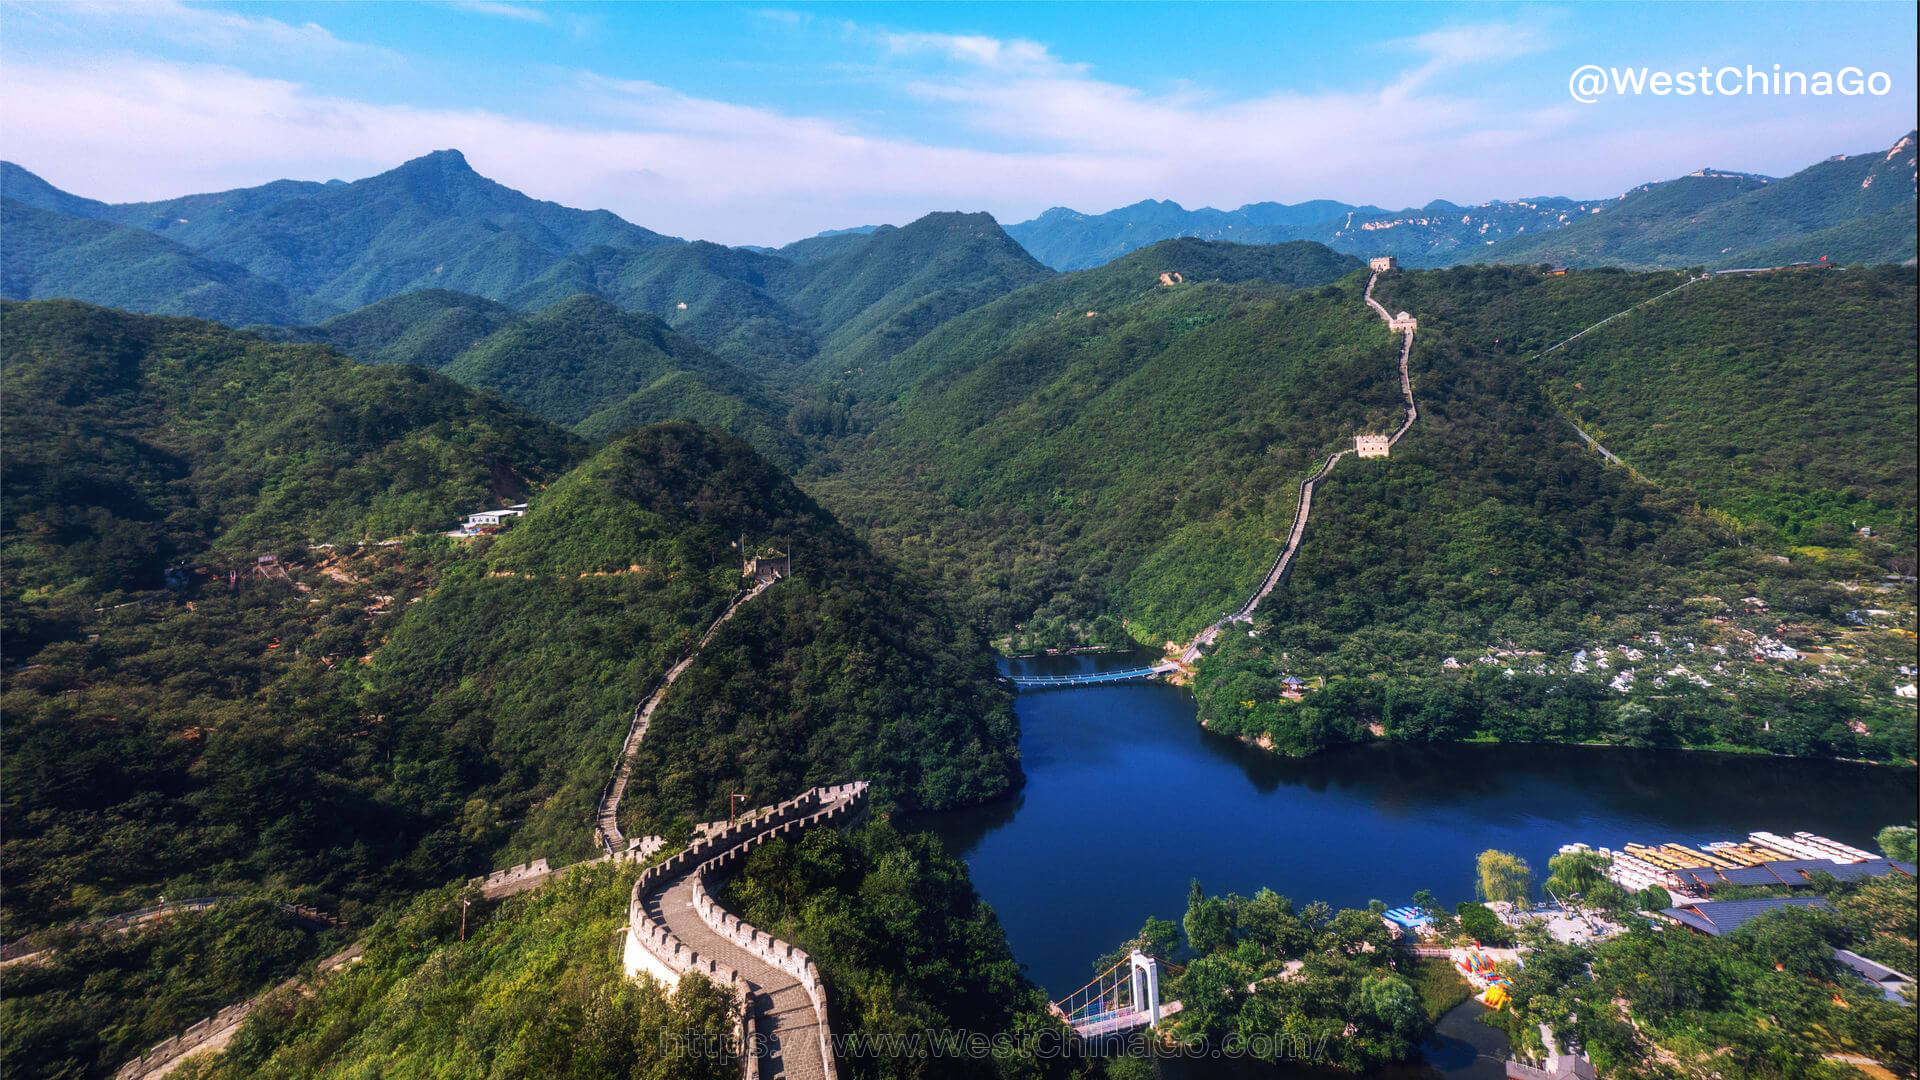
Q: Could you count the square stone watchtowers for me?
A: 4